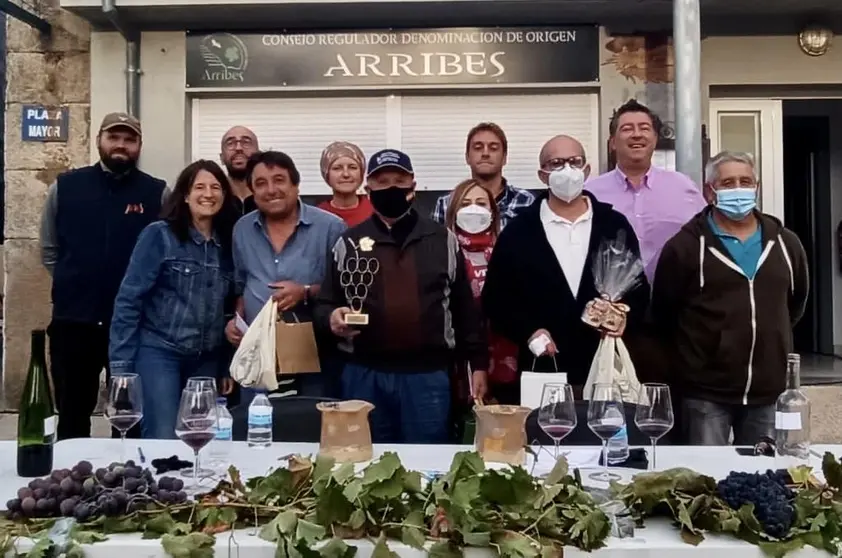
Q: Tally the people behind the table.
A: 11